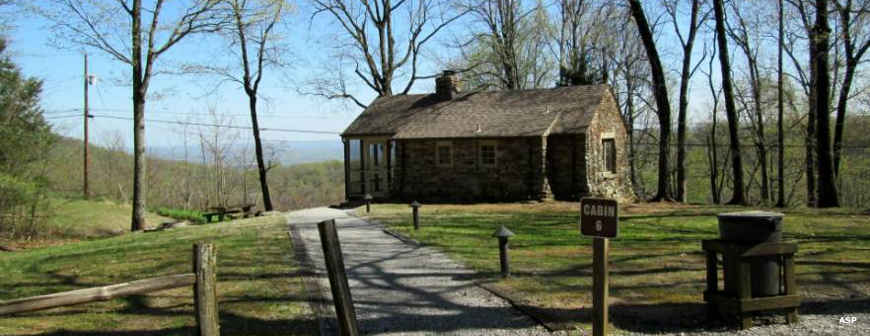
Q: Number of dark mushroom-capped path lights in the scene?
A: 3